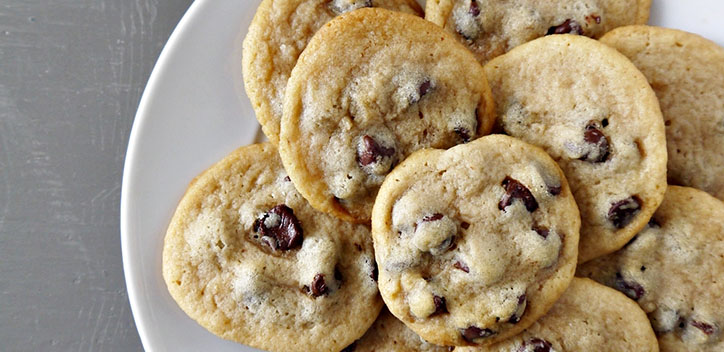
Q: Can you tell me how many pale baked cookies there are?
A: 10